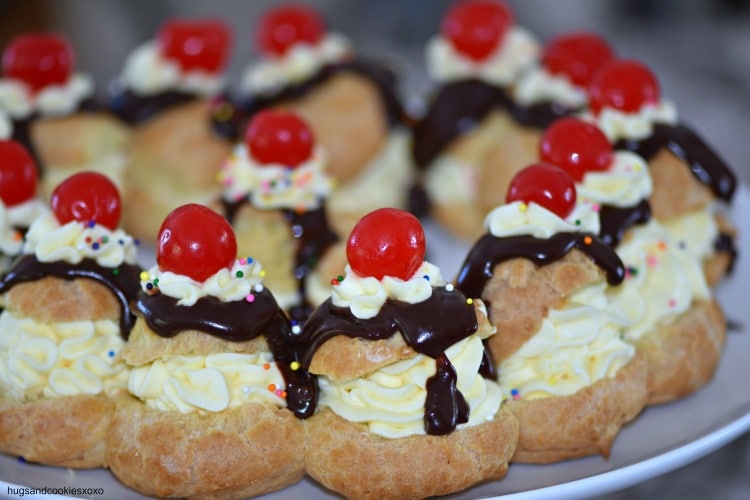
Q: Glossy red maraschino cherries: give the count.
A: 13